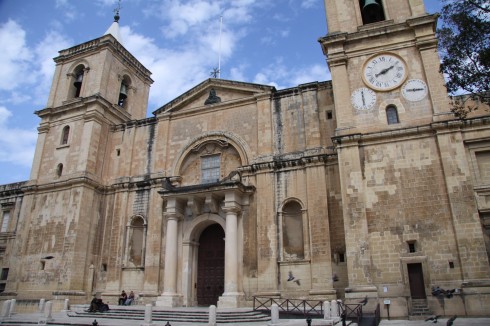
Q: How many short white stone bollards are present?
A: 11